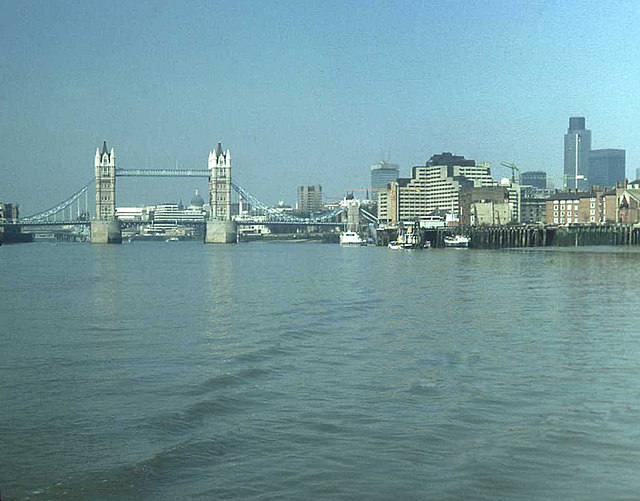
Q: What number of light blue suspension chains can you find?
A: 2